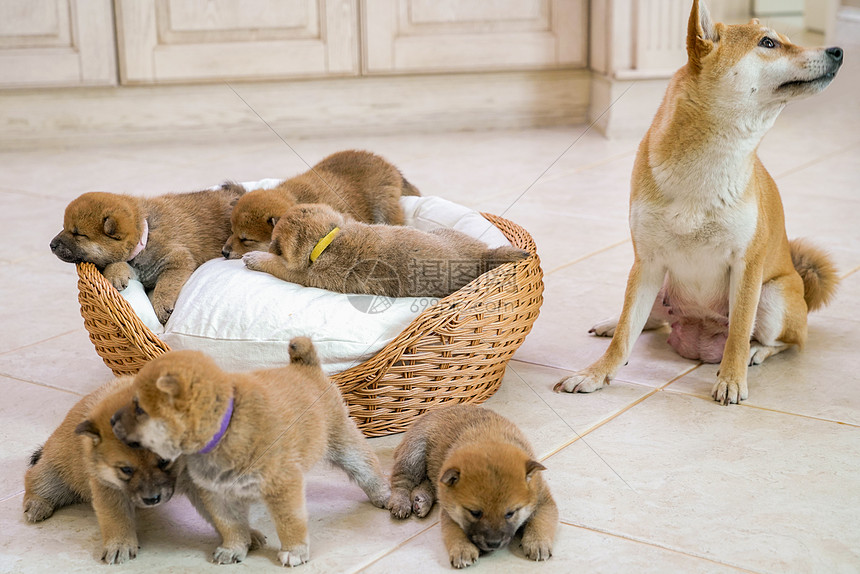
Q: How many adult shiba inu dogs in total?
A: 1